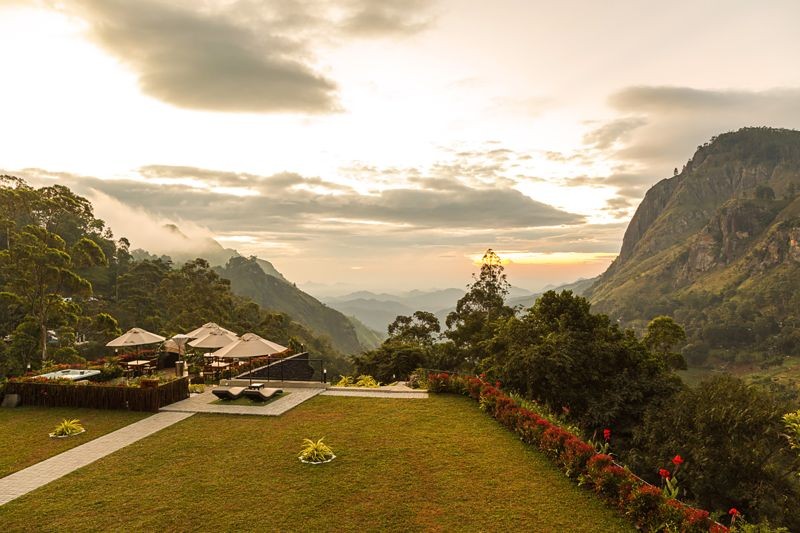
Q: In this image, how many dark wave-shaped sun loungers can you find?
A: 2